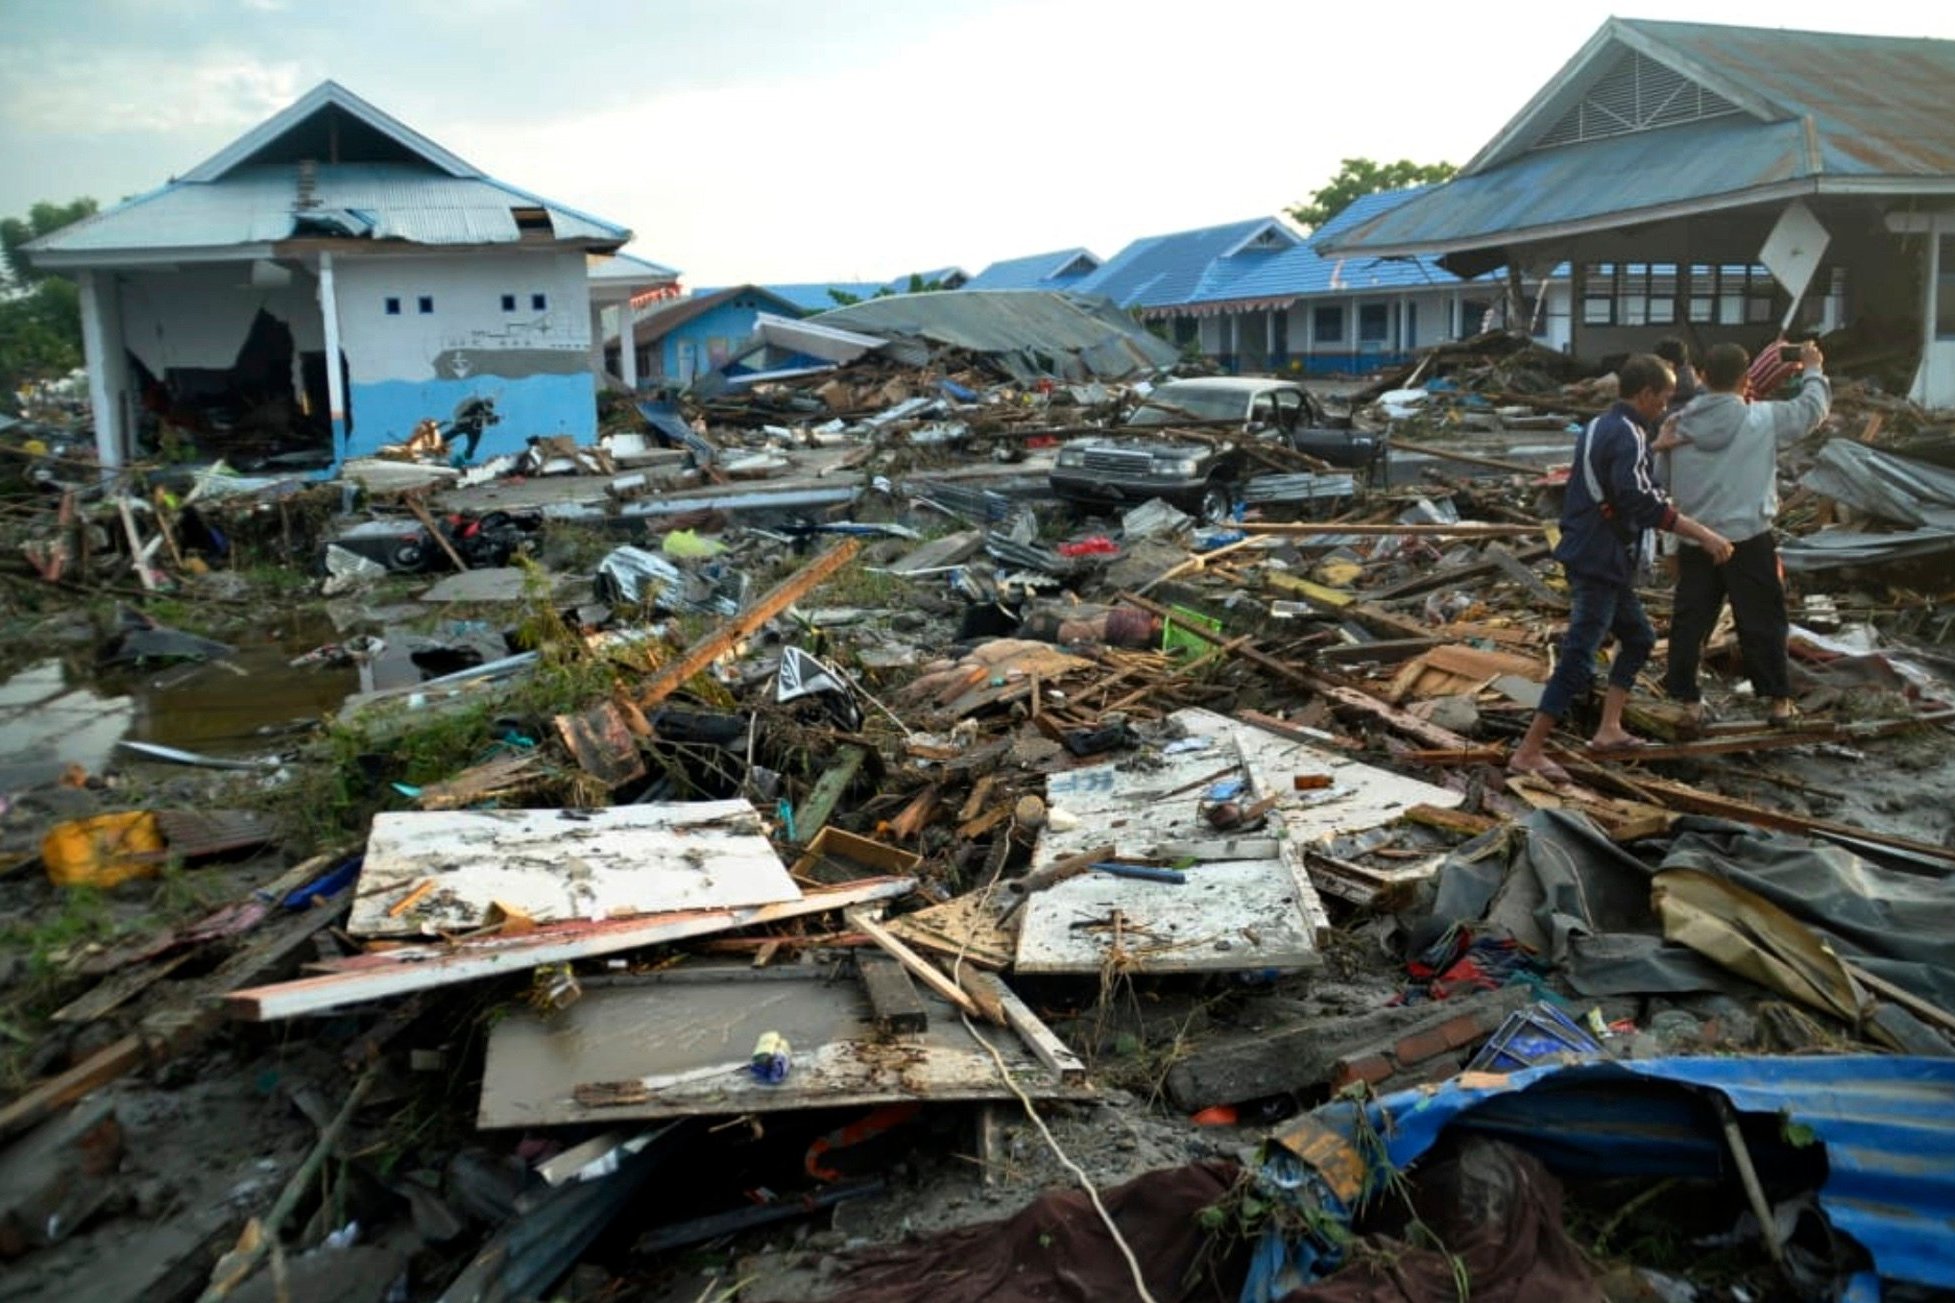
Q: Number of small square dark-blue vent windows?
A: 4